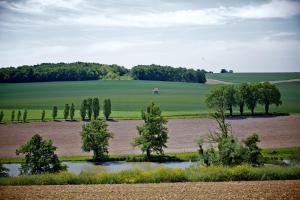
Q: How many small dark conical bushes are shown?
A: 12